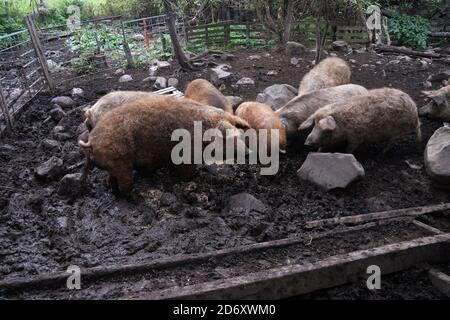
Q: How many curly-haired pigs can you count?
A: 8